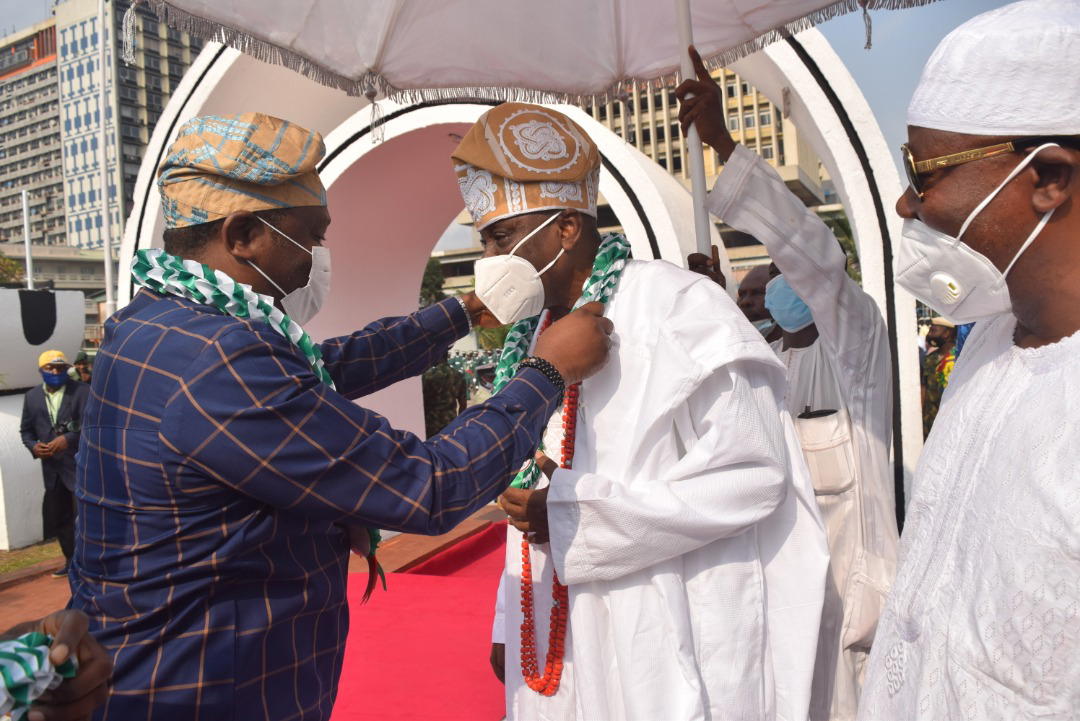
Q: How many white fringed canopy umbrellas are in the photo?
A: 1